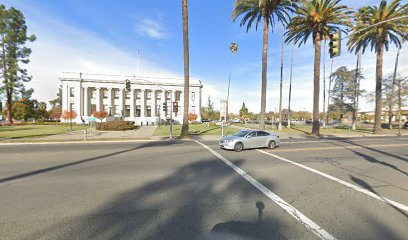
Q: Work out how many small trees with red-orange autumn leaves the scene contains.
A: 3